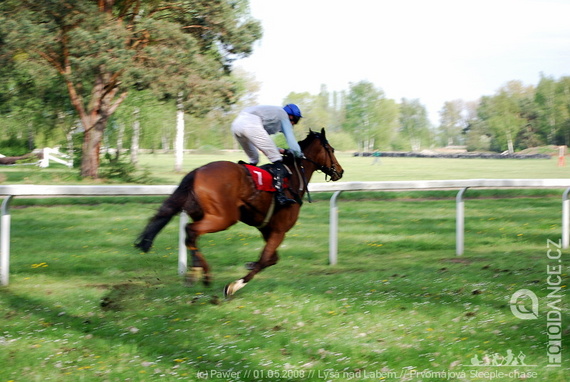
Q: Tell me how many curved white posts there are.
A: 5